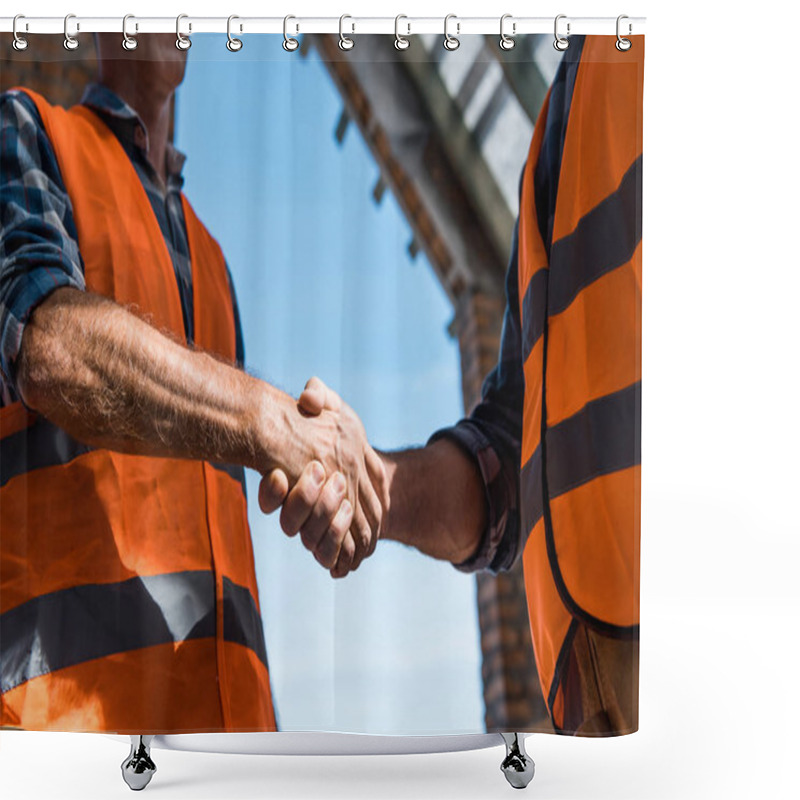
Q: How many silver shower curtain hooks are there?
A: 12